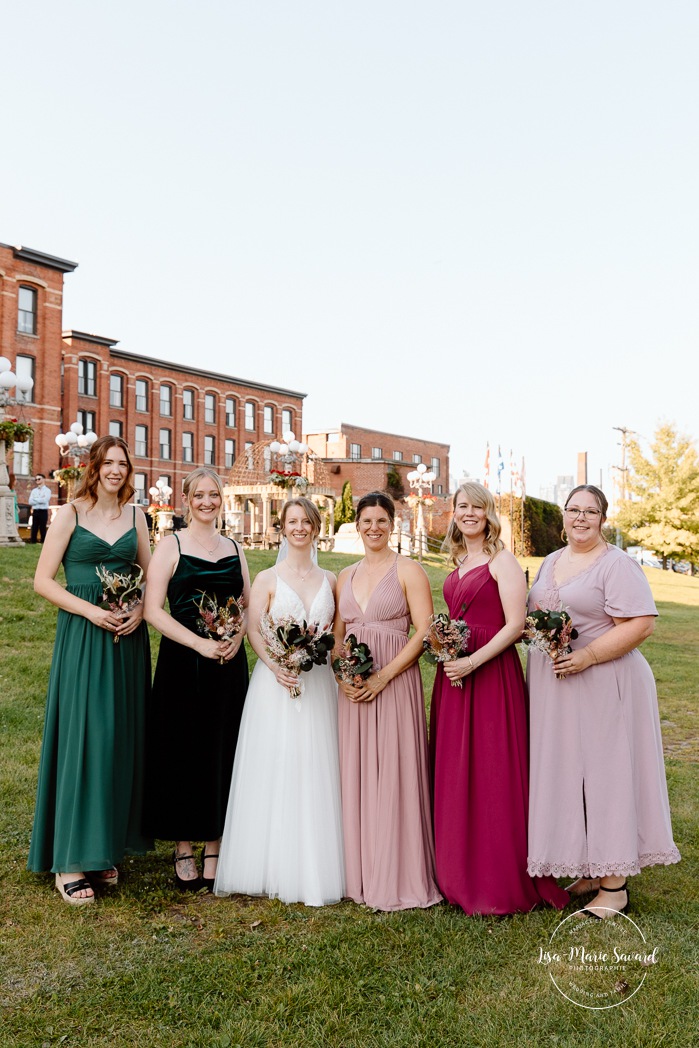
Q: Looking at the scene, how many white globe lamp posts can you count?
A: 5